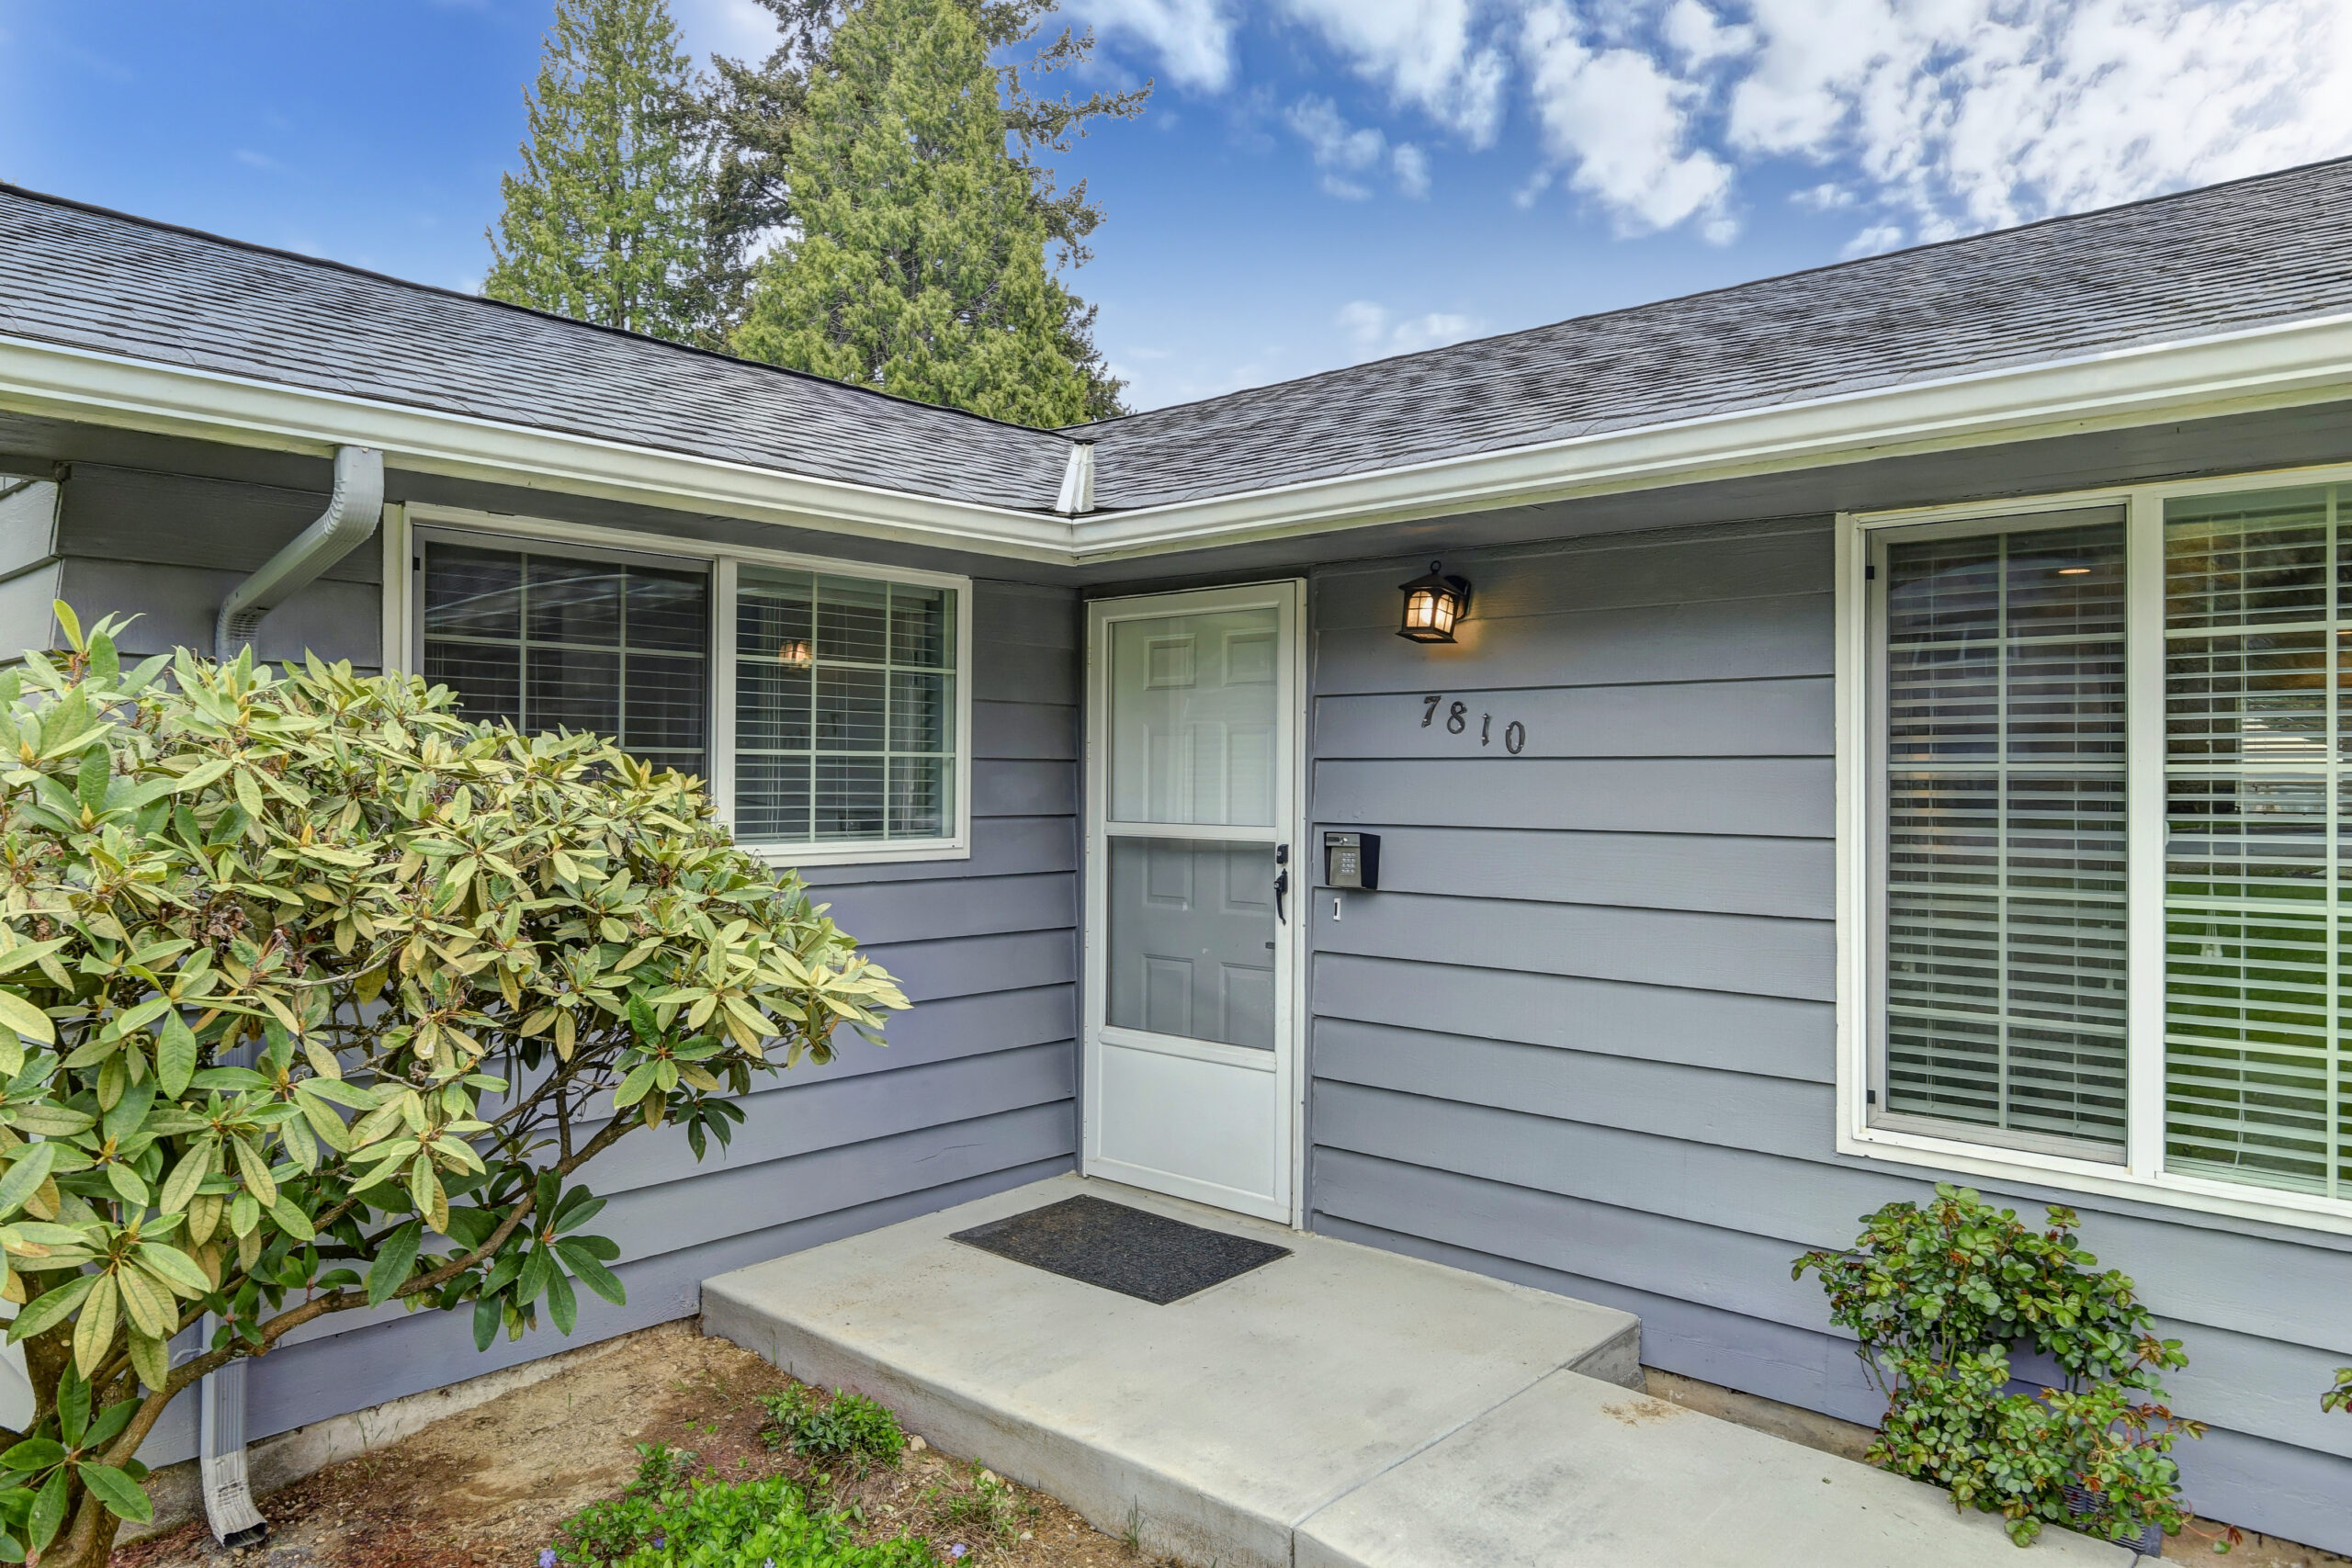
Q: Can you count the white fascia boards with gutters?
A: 2